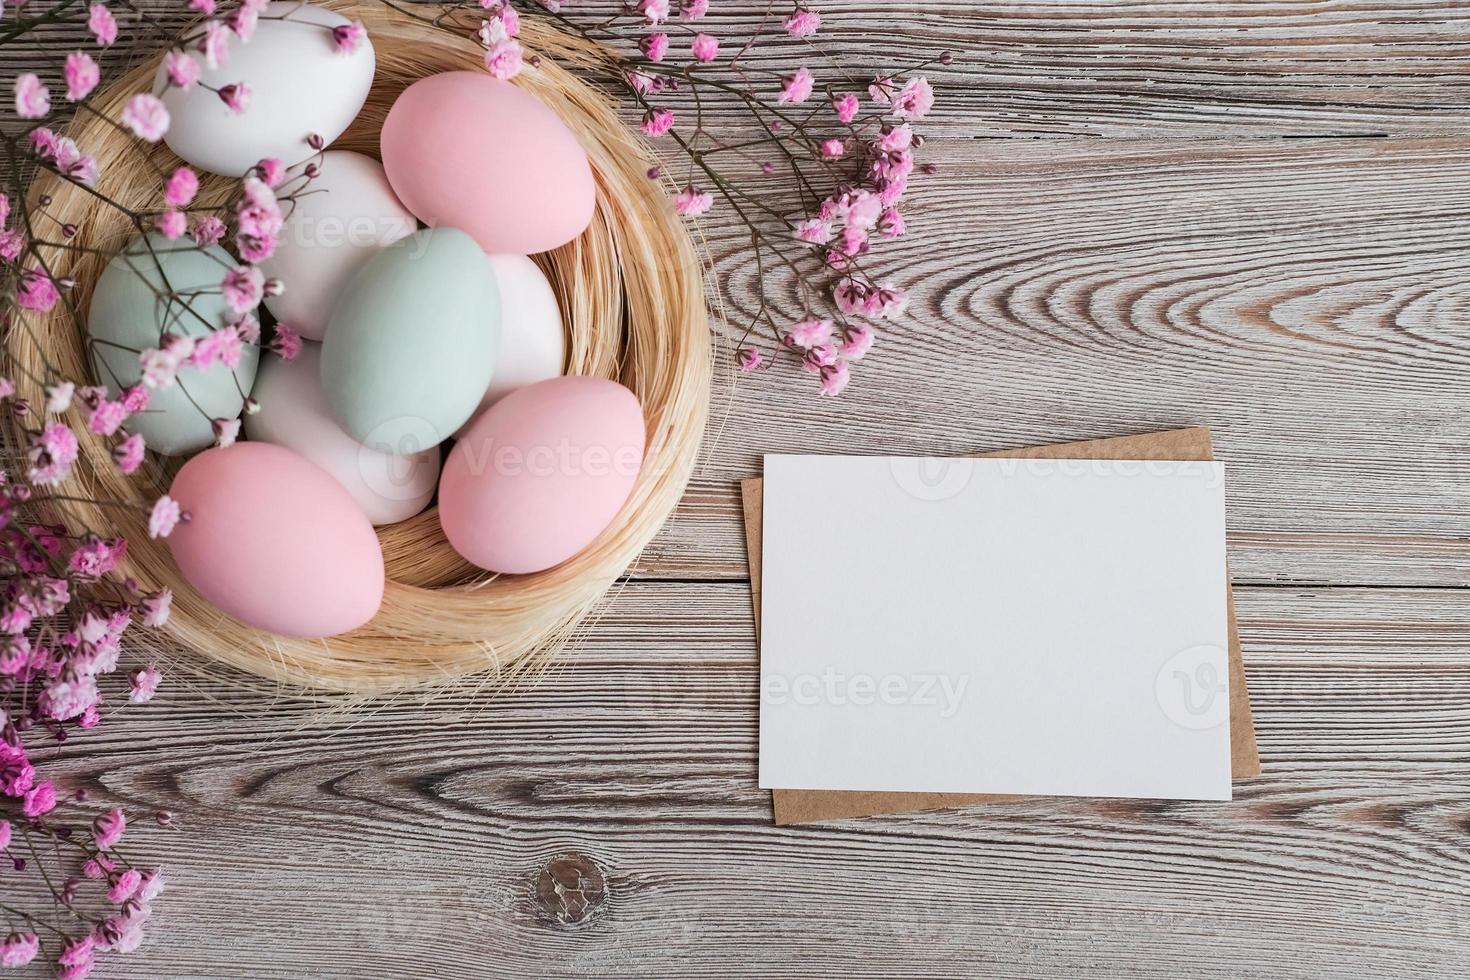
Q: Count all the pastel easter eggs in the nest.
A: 9